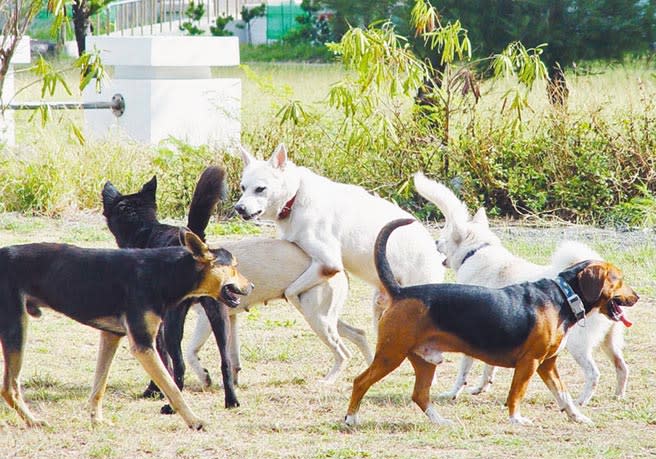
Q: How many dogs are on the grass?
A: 6